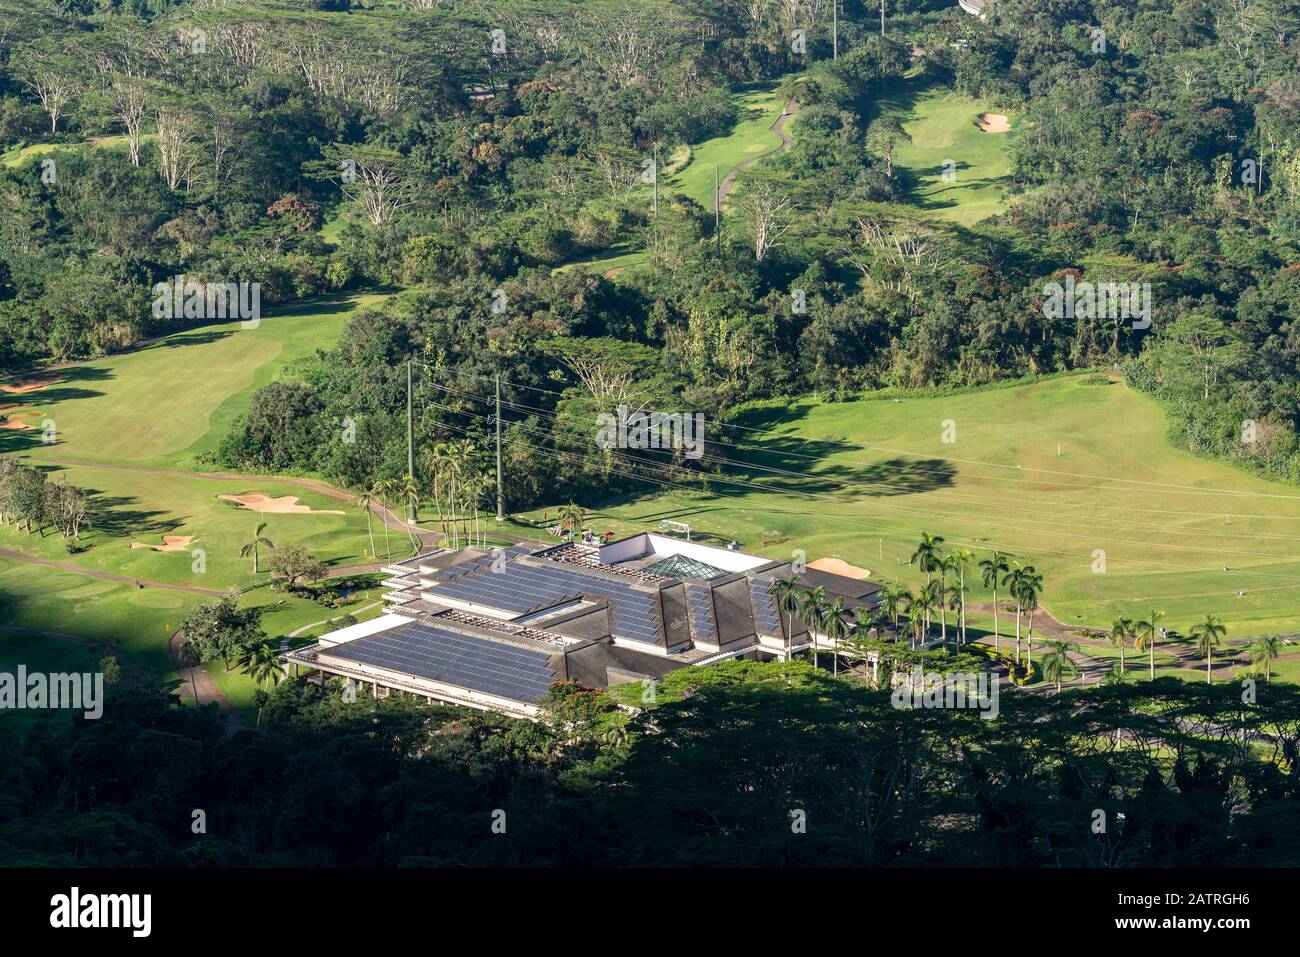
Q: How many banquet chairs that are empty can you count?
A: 0